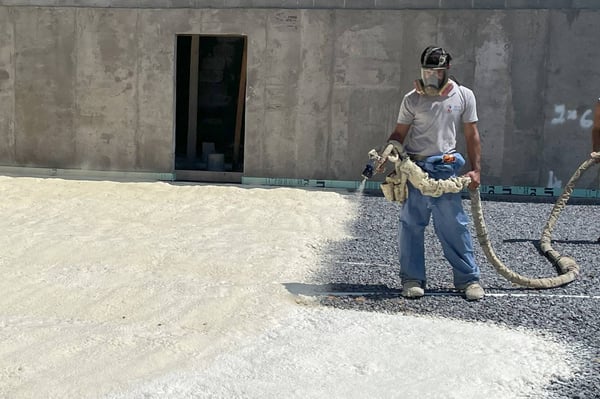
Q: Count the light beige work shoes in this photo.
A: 2